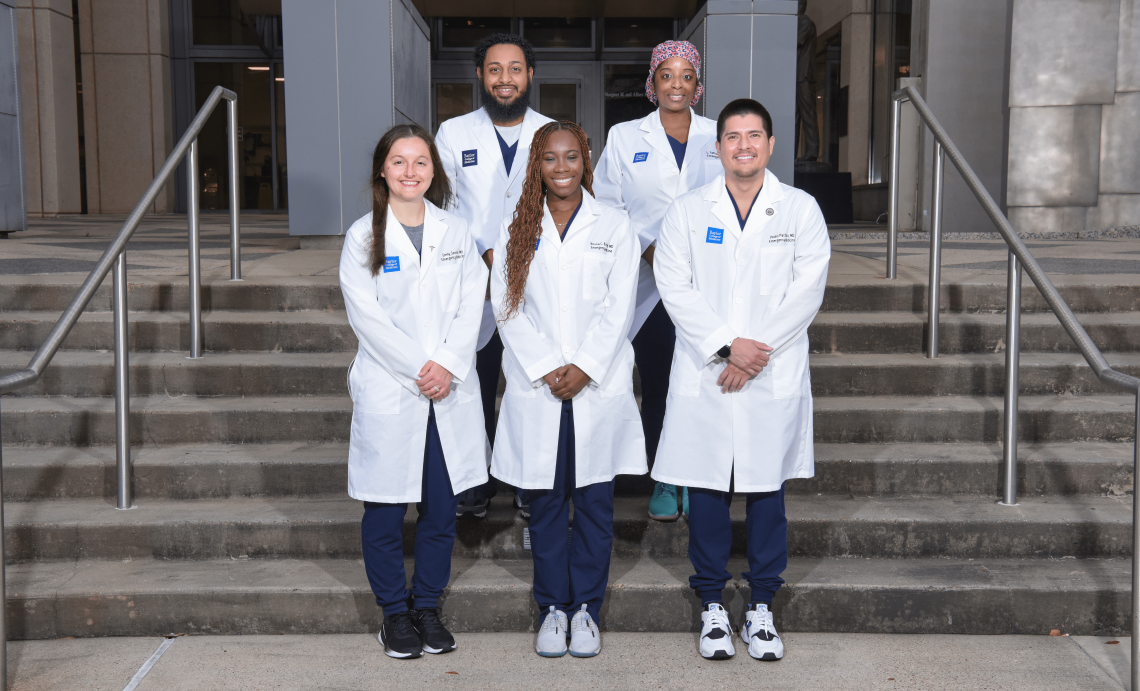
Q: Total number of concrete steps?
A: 7